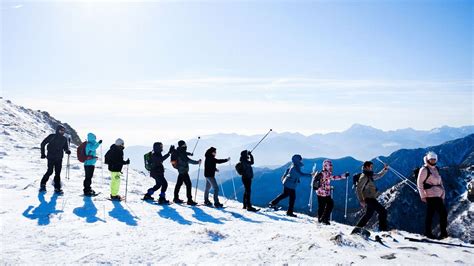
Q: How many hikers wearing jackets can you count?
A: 11